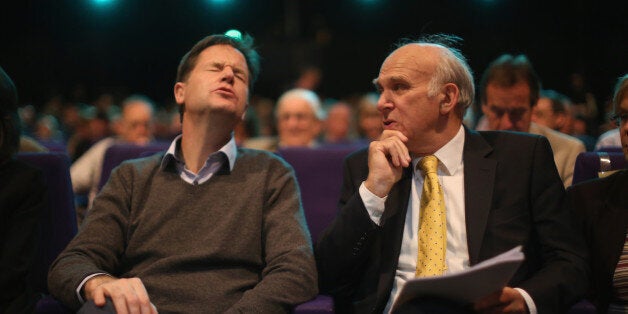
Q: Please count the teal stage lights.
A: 5